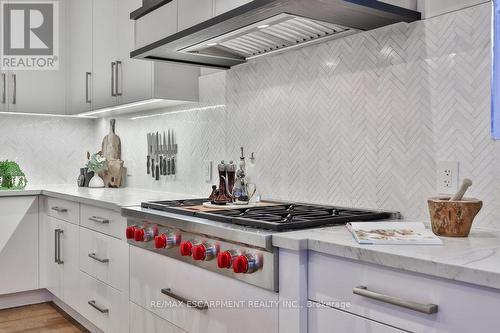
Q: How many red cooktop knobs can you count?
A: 7